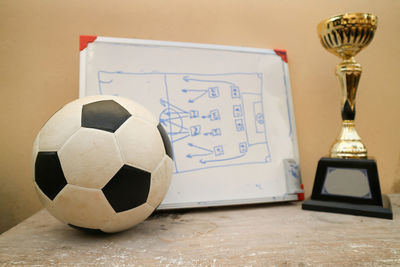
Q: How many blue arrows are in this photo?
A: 14